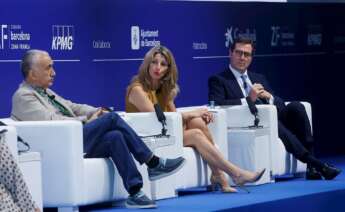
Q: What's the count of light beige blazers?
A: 1